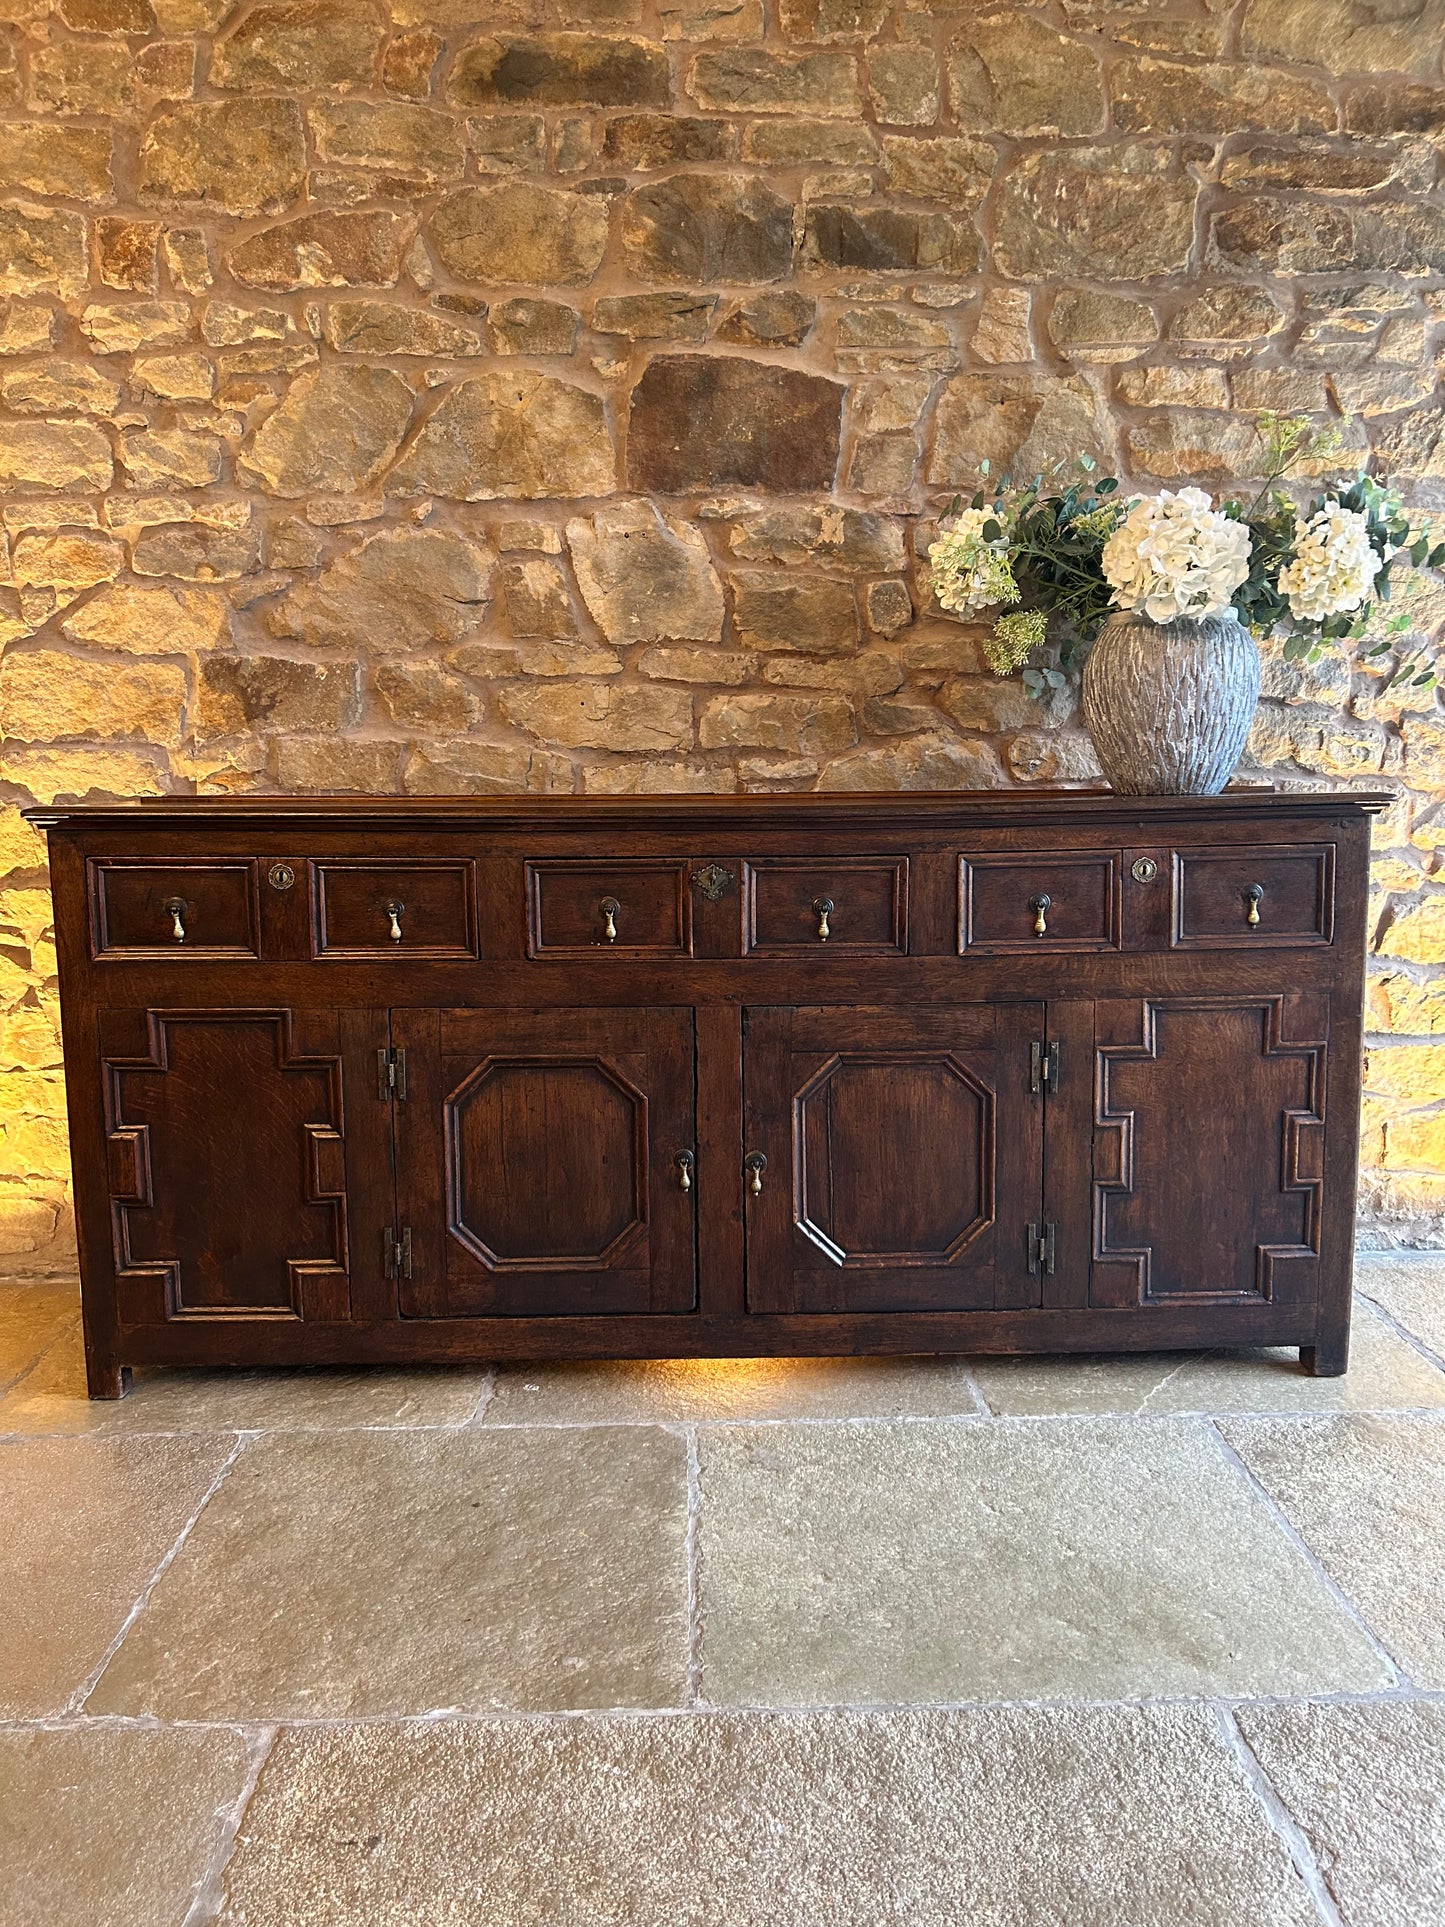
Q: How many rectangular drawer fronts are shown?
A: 6